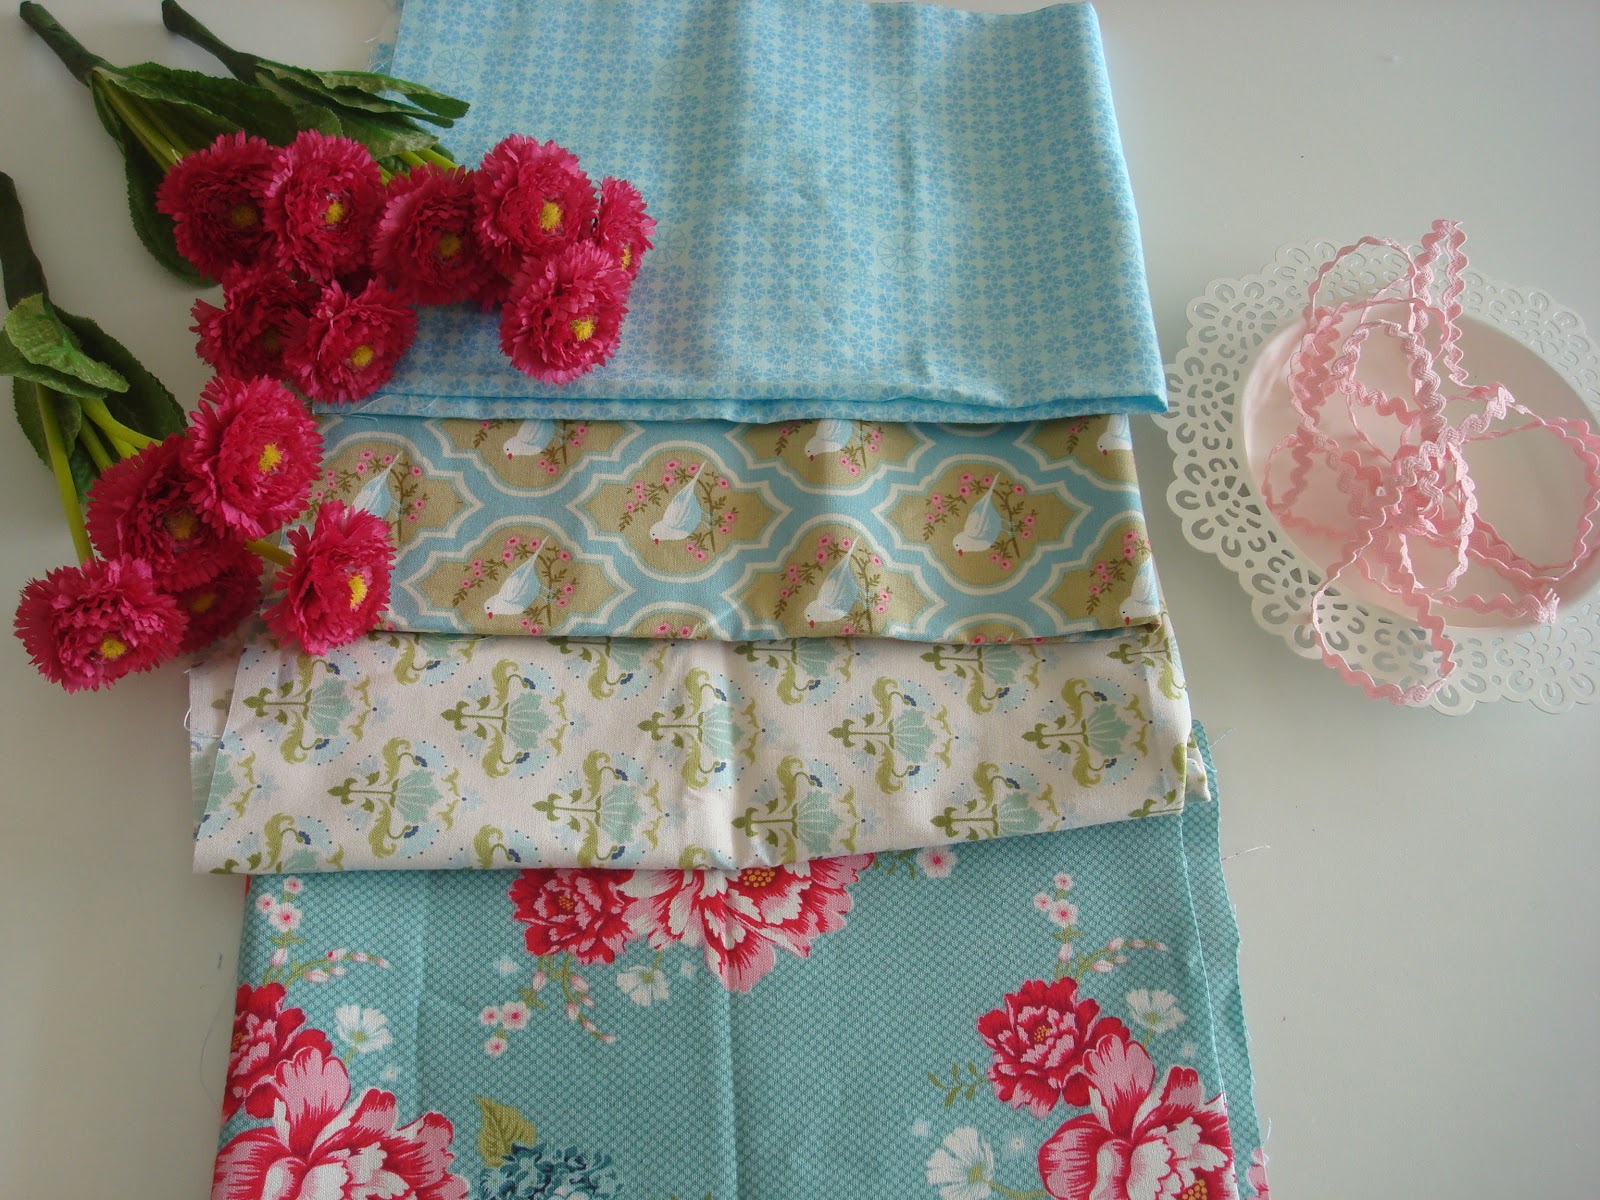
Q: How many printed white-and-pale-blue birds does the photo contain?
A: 9